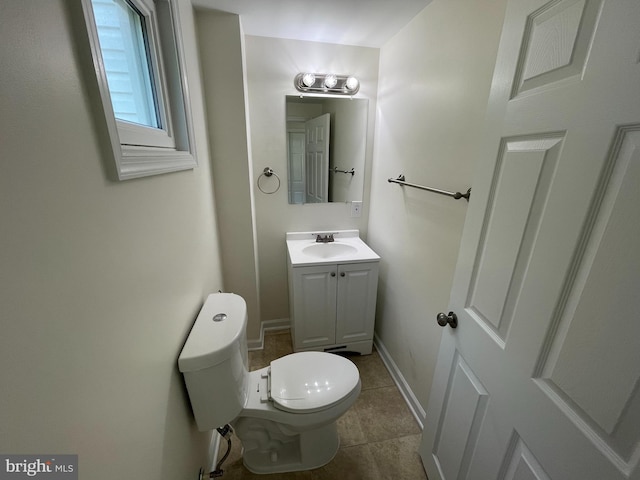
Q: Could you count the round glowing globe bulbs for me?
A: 3